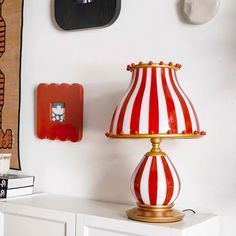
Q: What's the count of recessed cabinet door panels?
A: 2